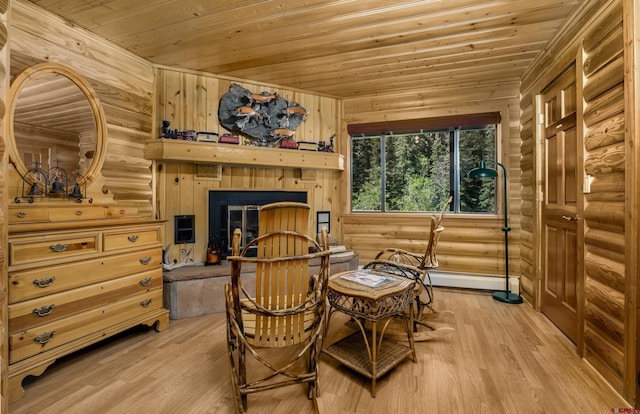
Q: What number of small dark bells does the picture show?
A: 3